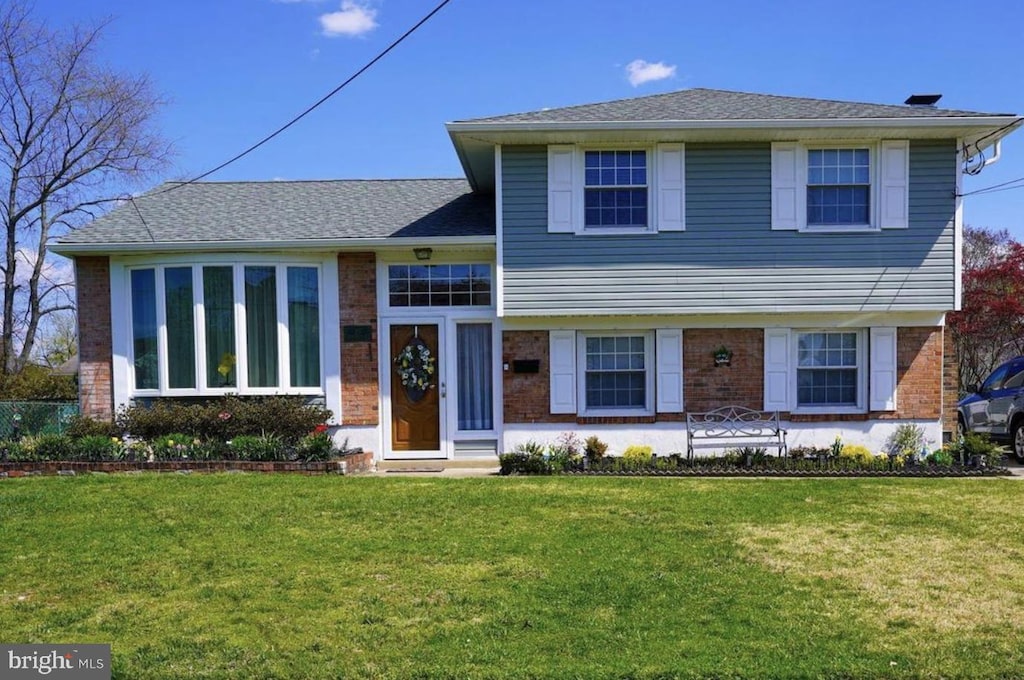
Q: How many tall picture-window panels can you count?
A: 5